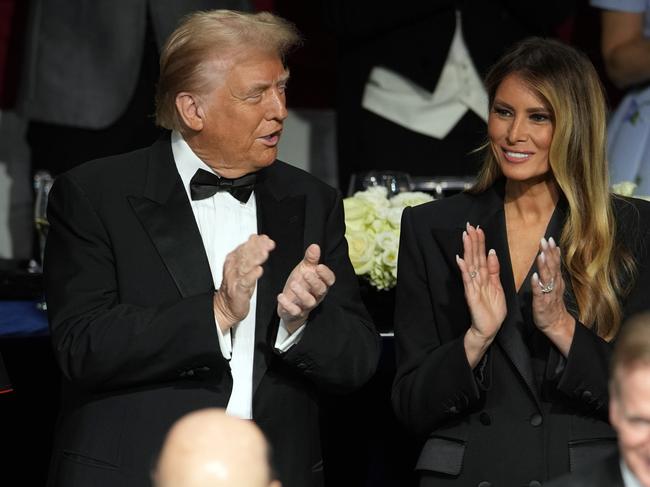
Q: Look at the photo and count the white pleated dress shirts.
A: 1